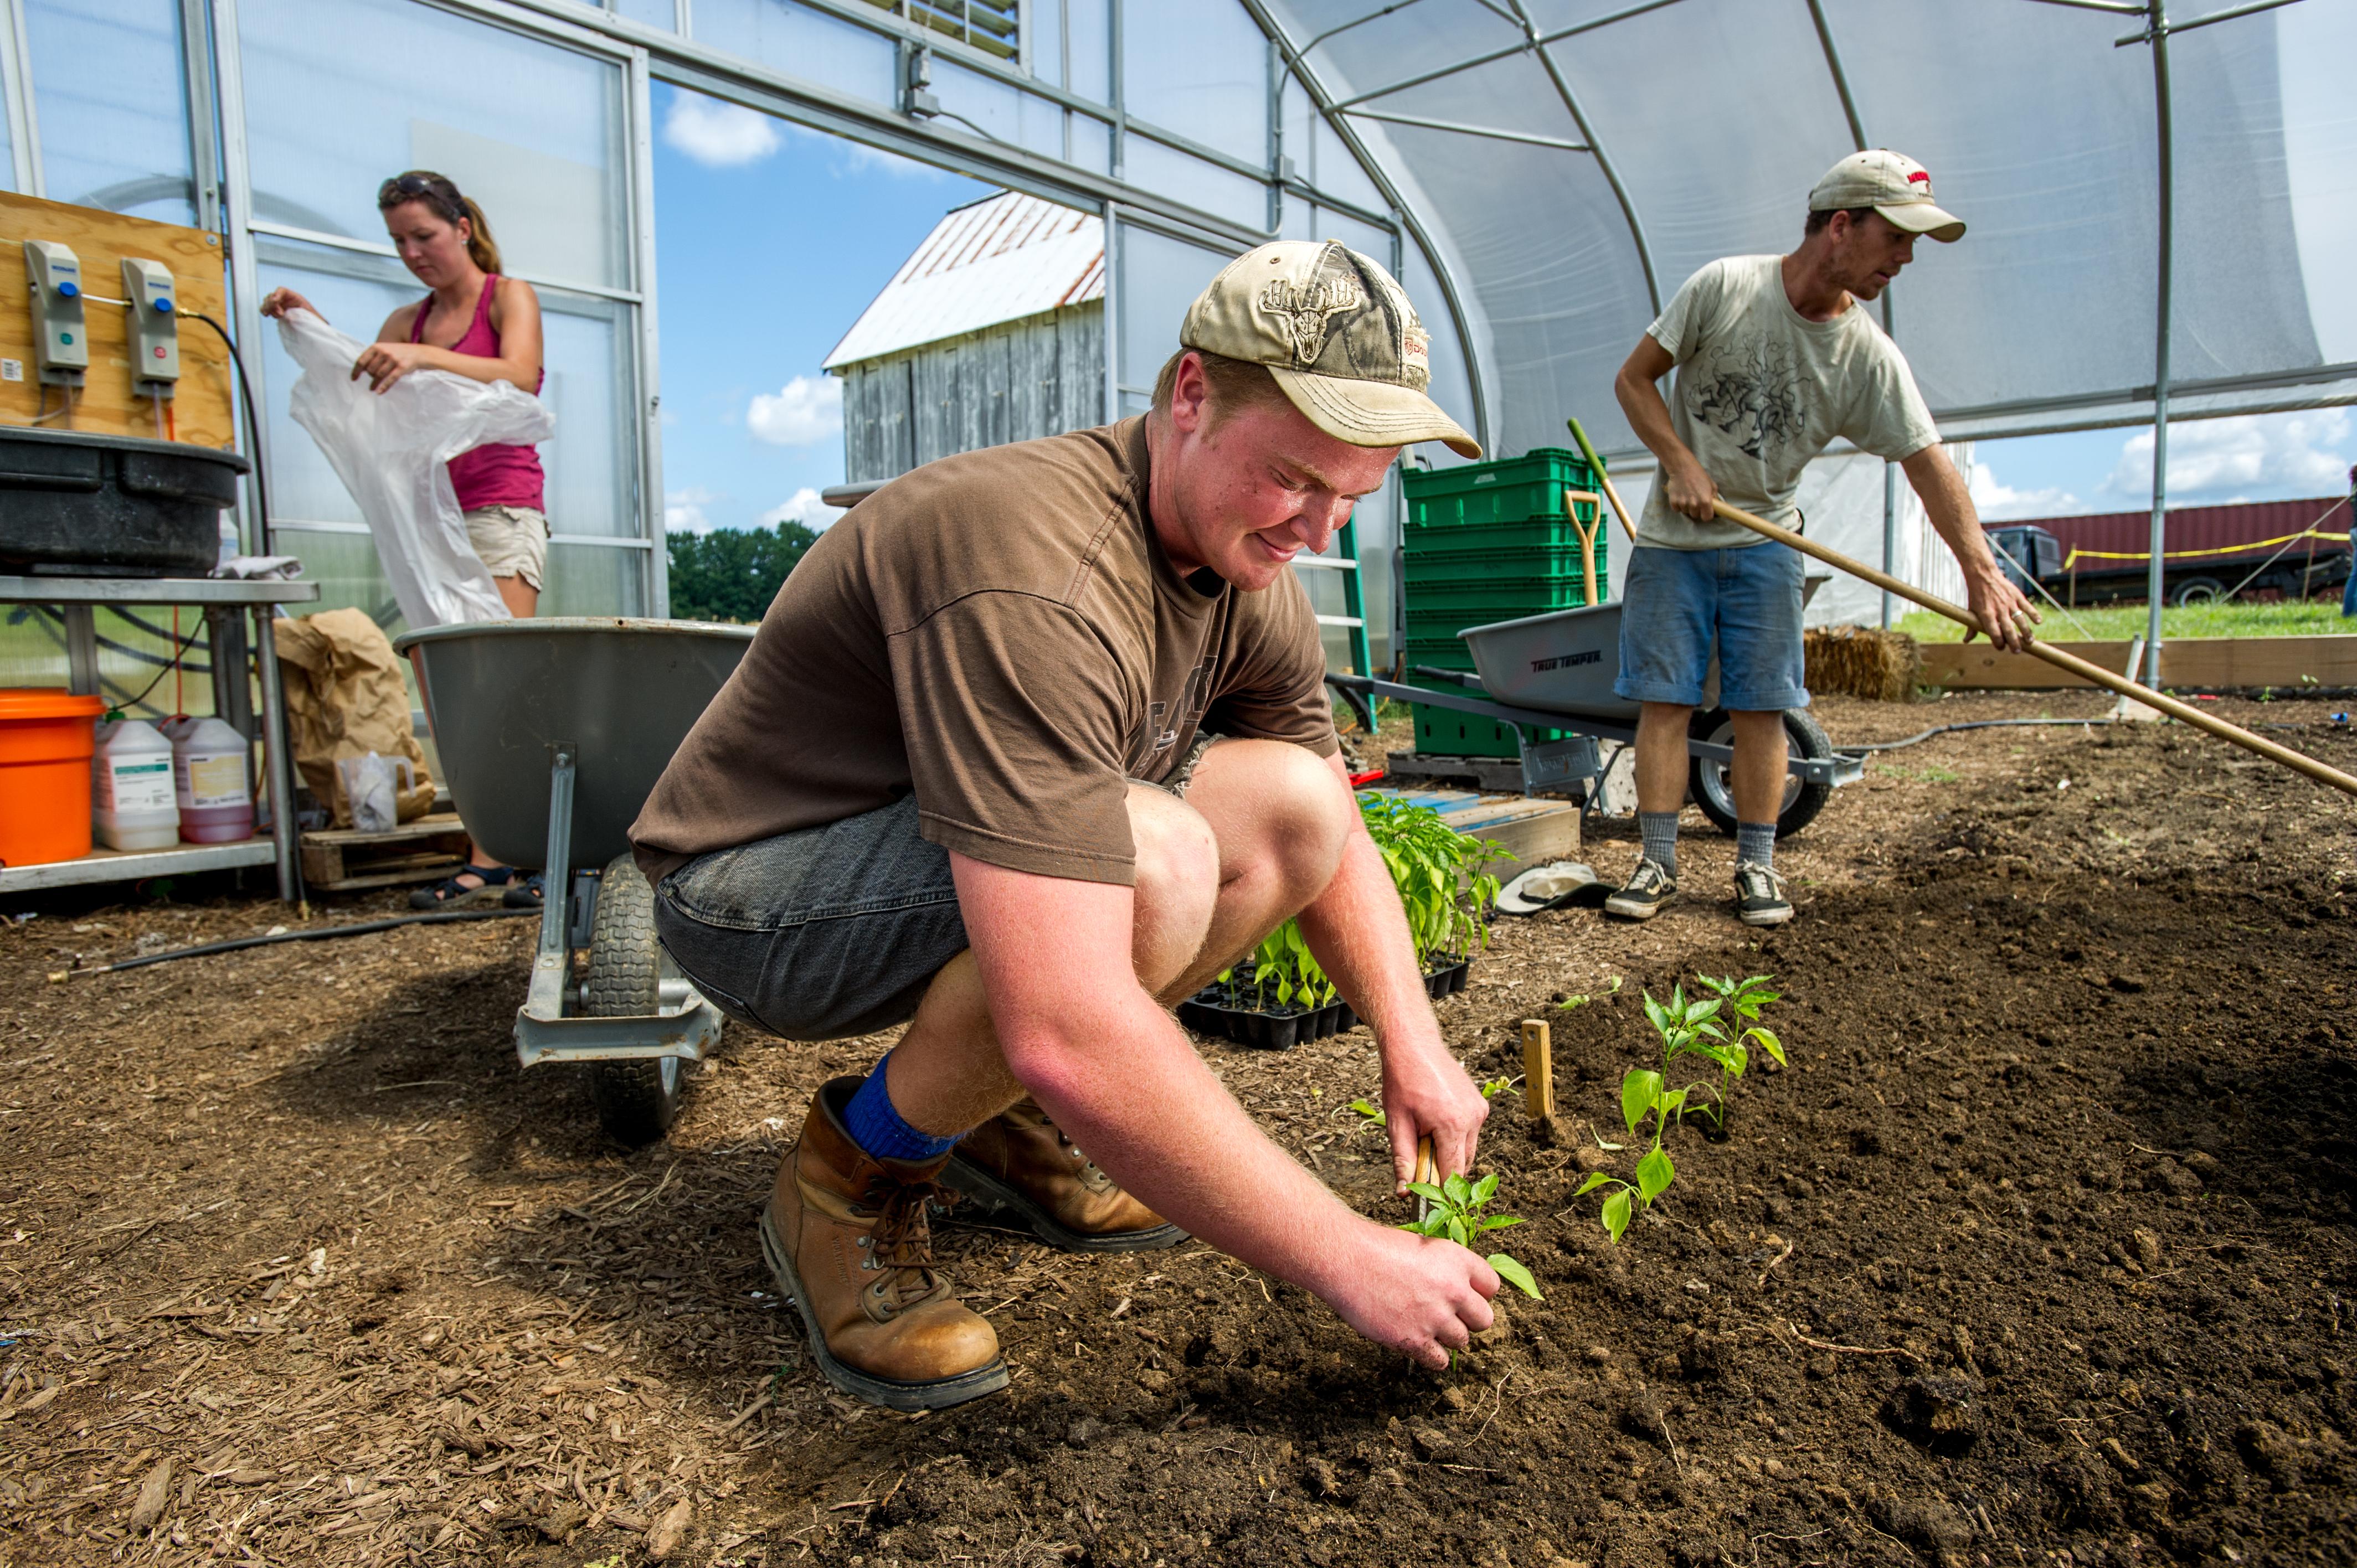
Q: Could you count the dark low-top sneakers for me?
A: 2